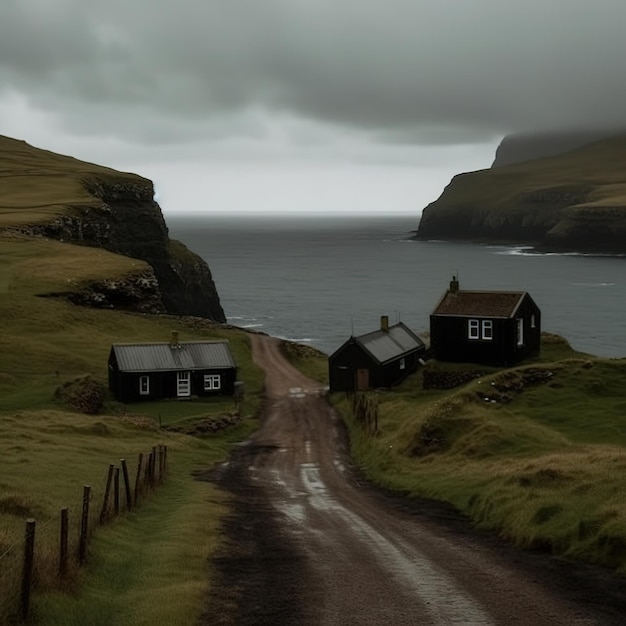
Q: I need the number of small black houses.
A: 3